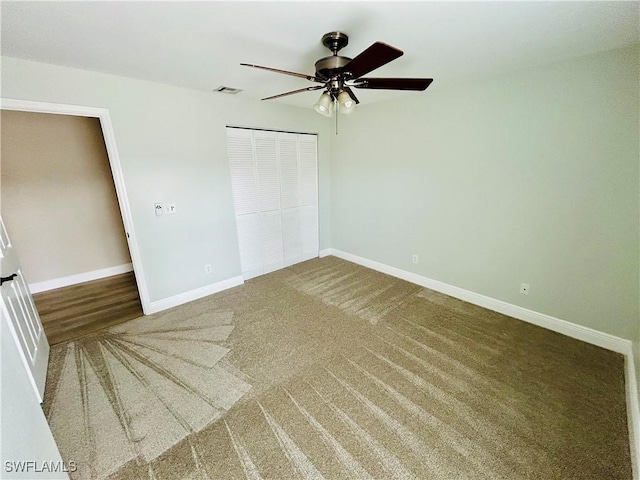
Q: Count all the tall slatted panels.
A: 4